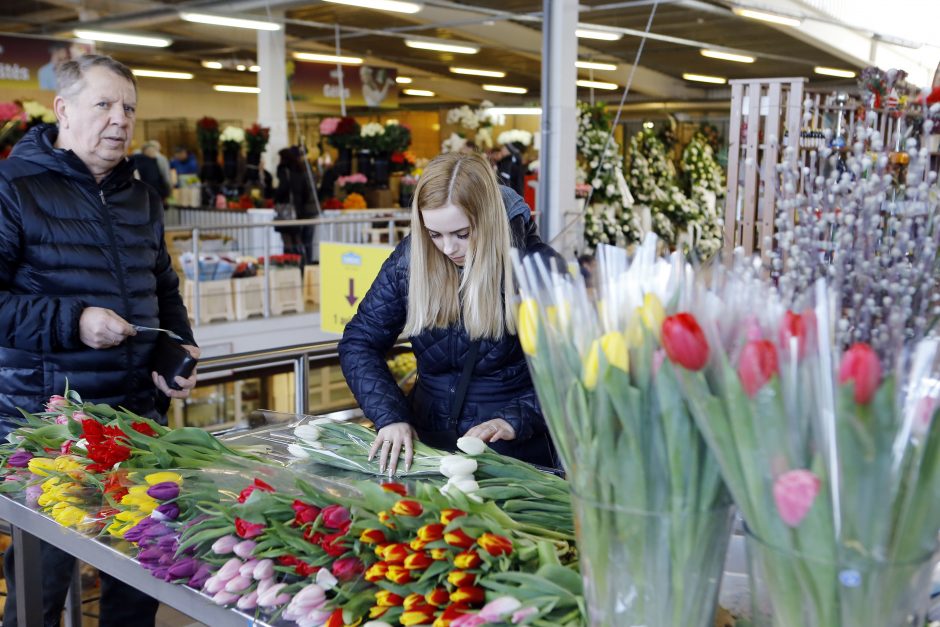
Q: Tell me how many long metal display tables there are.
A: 1